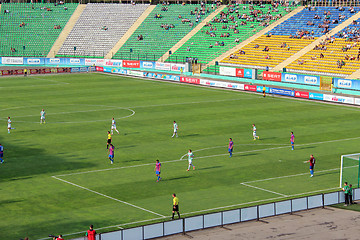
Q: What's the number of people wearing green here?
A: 2